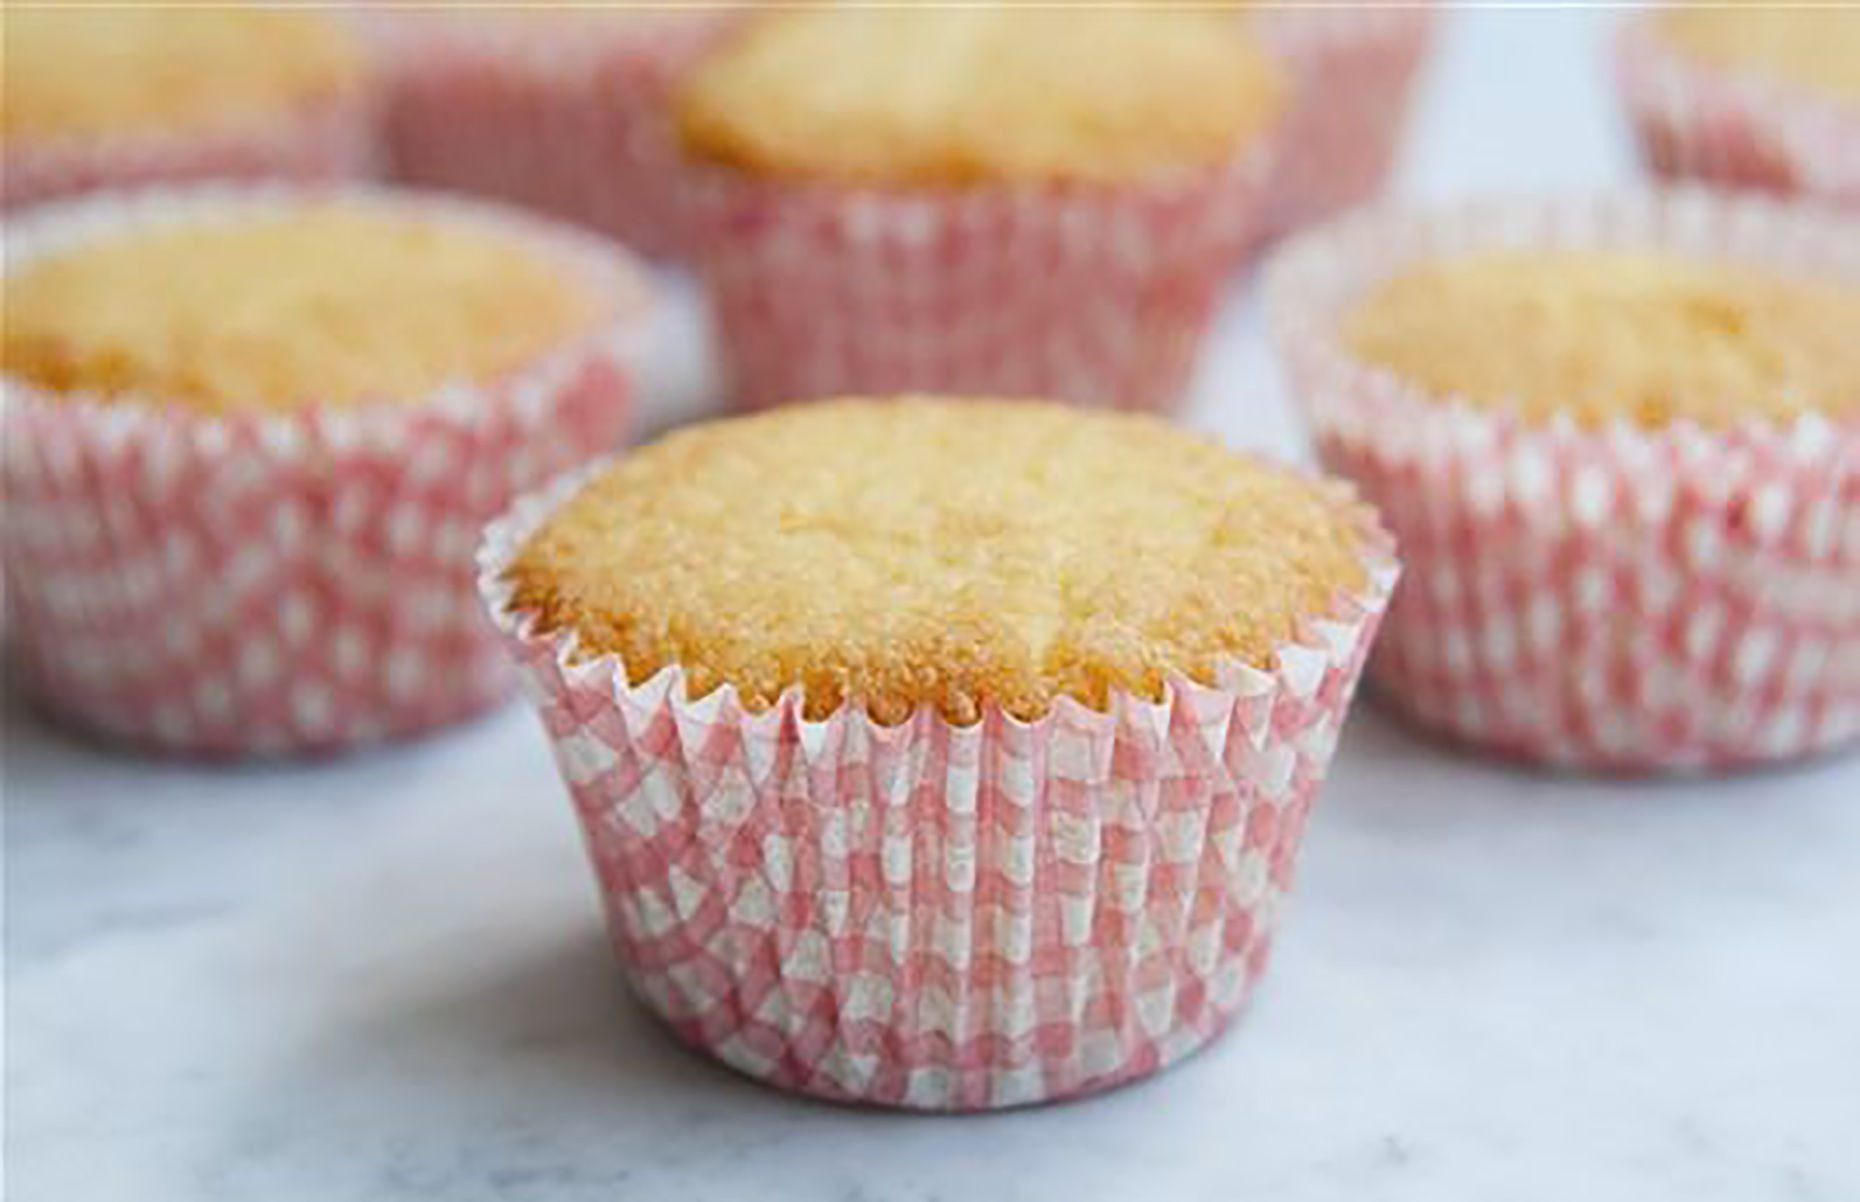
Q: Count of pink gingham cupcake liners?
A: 8